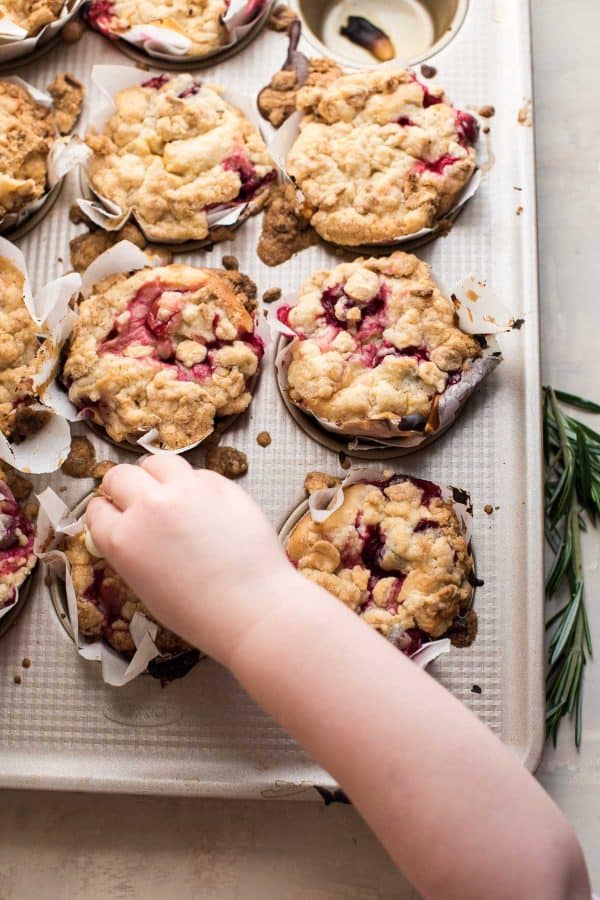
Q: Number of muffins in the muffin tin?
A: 11